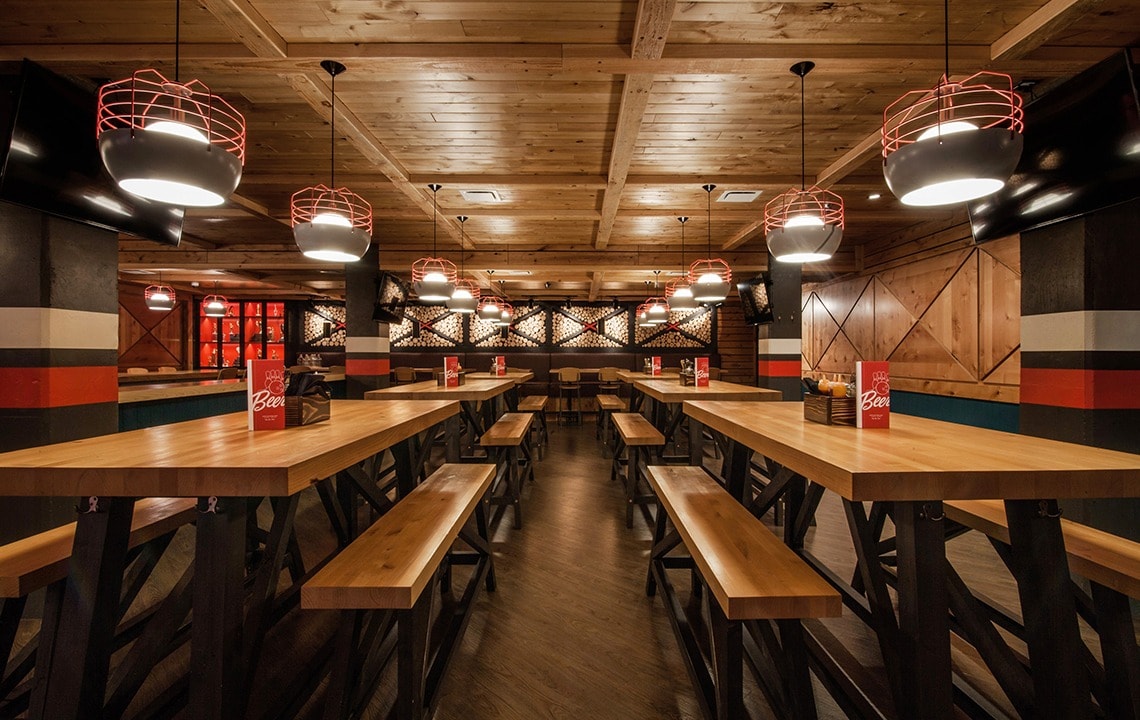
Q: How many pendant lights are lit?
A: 14